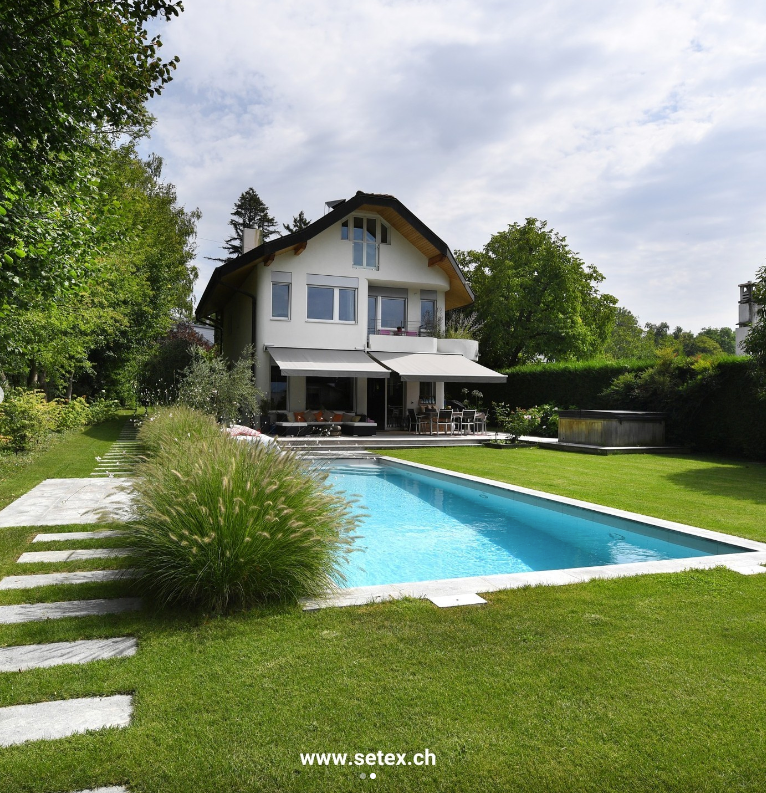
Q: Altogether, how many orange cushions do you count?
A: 3